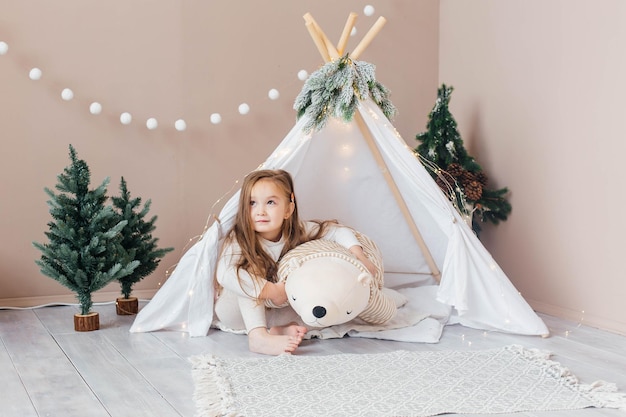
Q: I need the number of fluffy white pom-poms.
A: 13